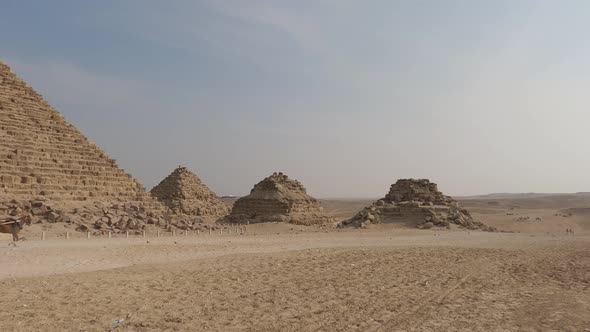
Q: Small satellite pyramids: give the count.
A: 3